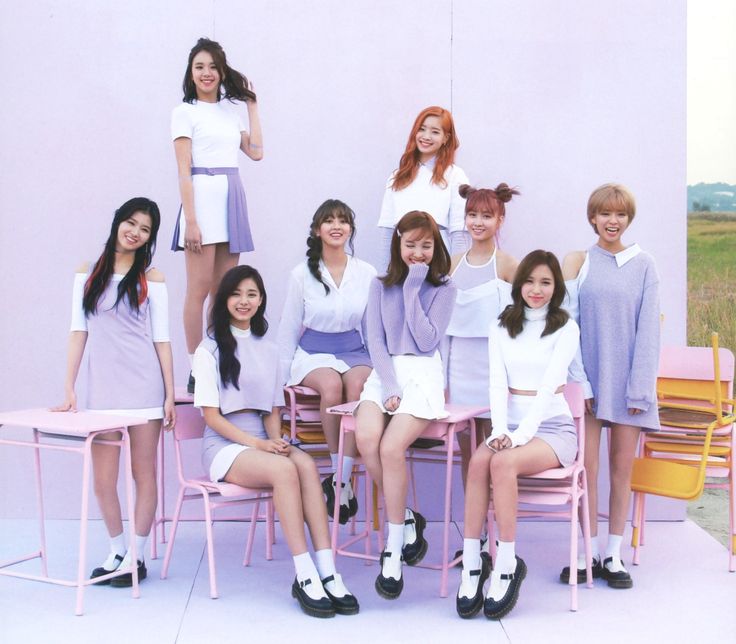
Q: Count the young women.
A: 9